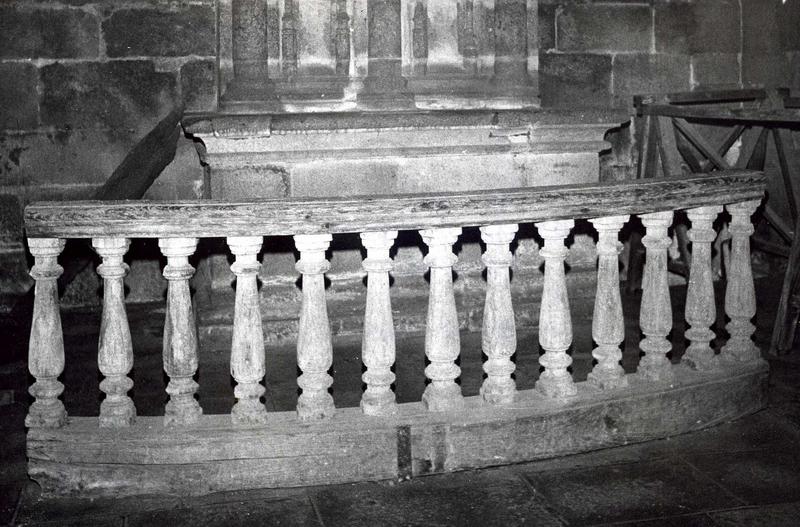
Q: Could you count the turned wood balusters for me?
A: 13